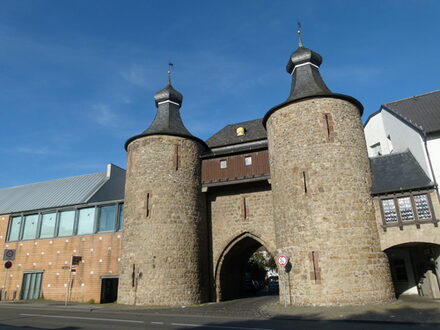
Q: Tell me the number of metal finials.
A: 2